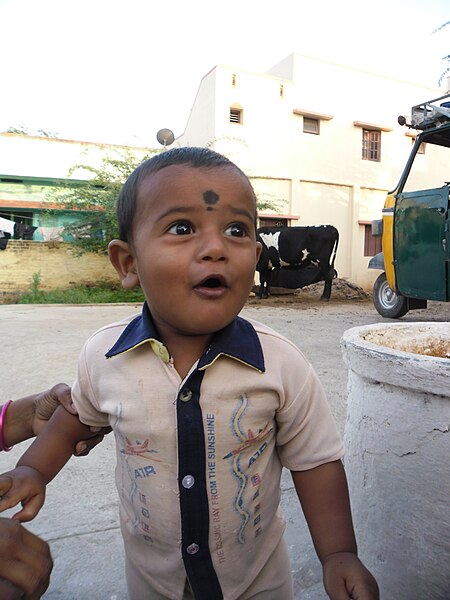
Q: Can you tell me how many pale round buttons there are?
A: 3